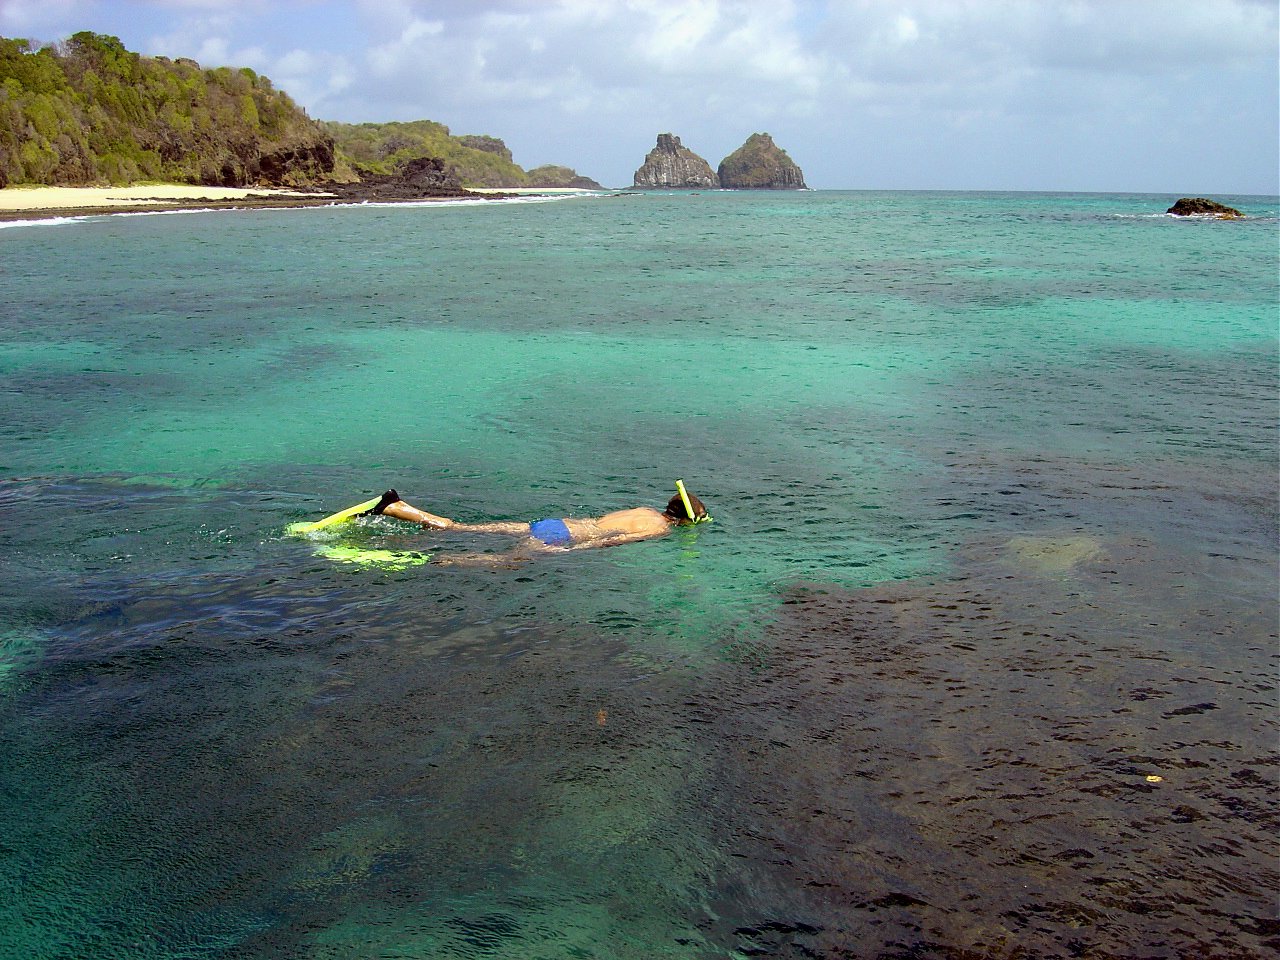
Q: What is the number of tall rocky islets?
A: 2